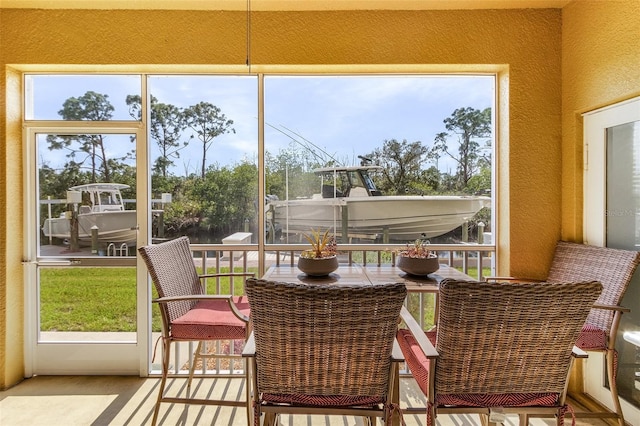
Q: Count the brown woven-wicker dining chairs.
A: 4